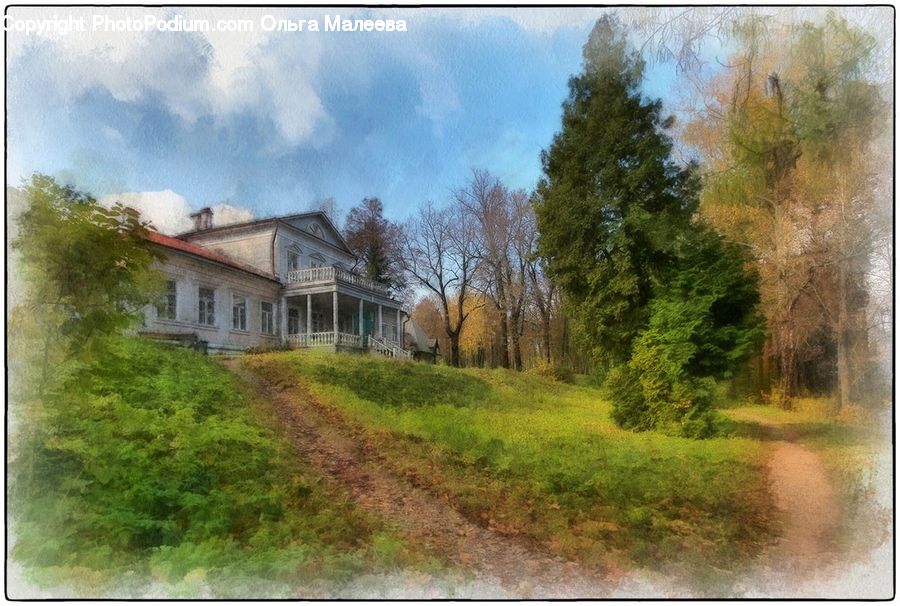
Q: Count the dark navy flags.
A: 0